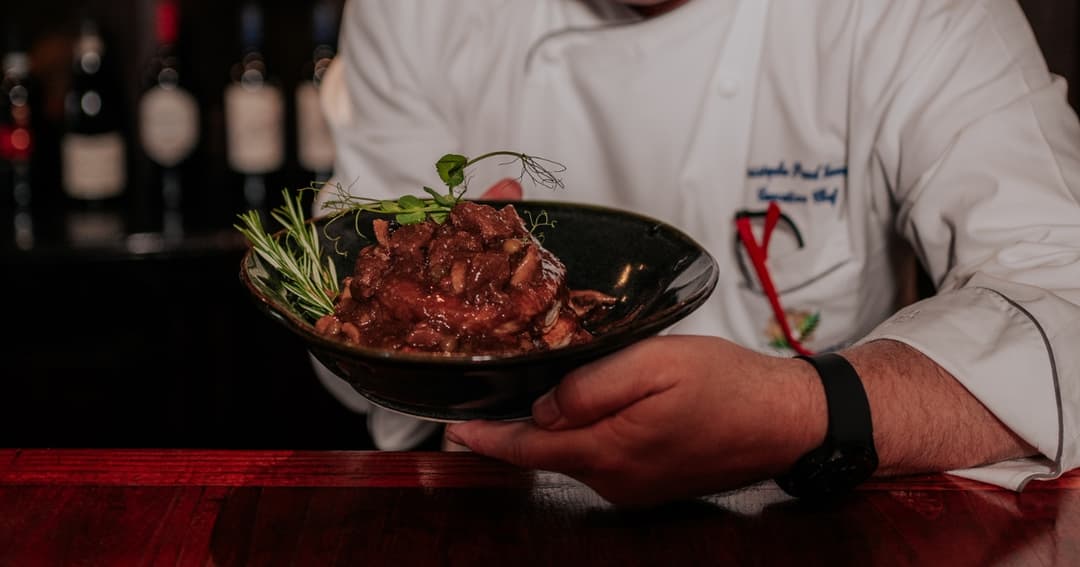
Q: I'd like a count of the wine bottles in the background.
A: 5